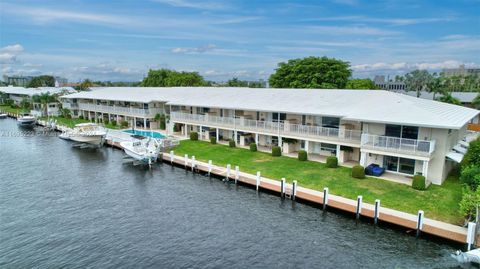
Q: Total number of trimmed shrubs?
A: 9